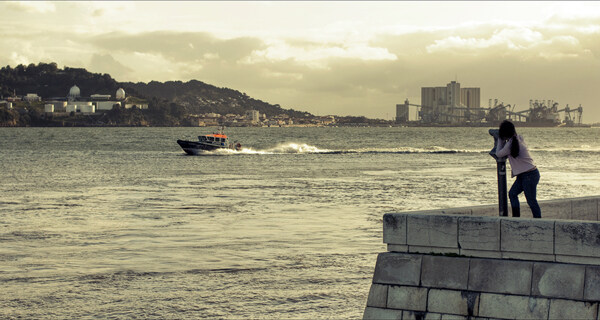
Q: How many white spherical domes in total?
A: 2